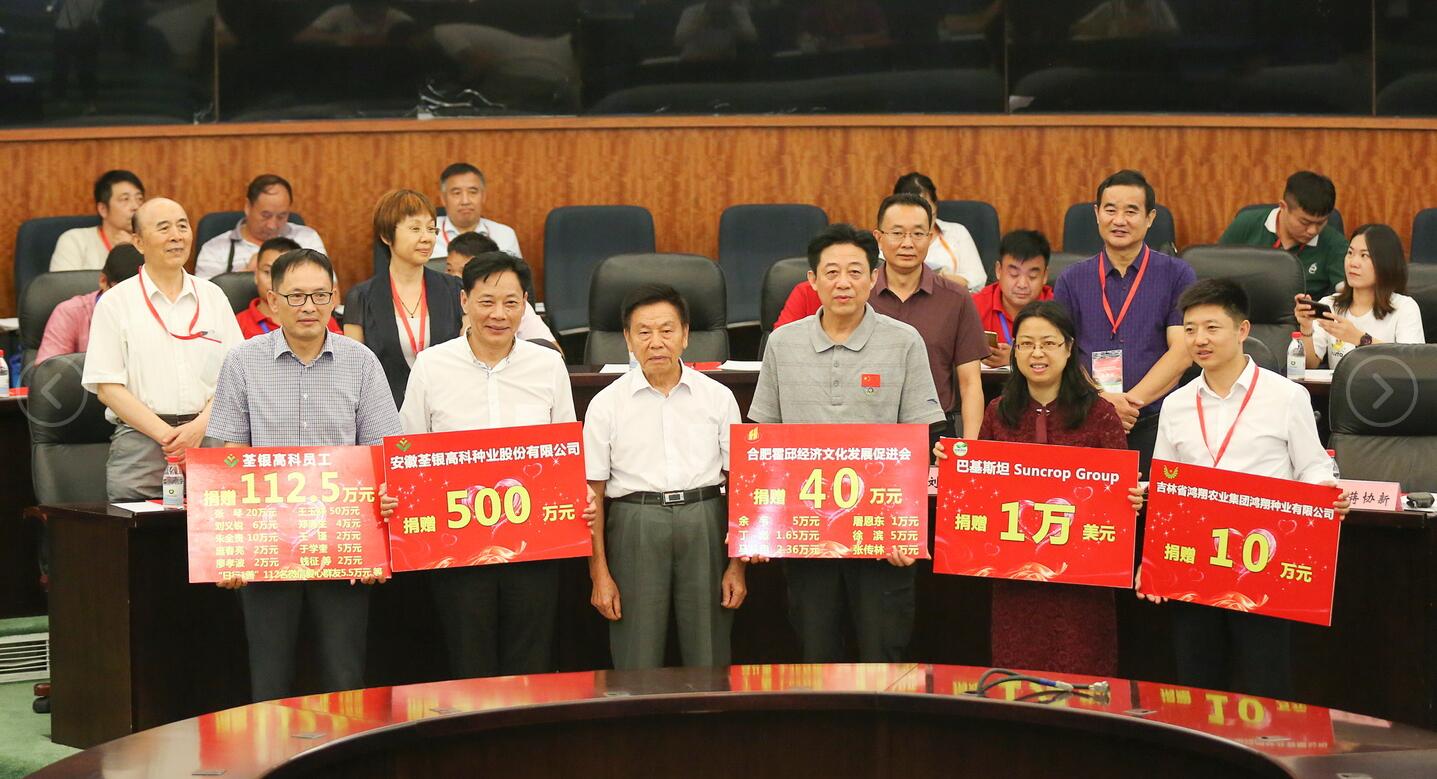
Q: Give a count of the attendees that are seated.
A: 11